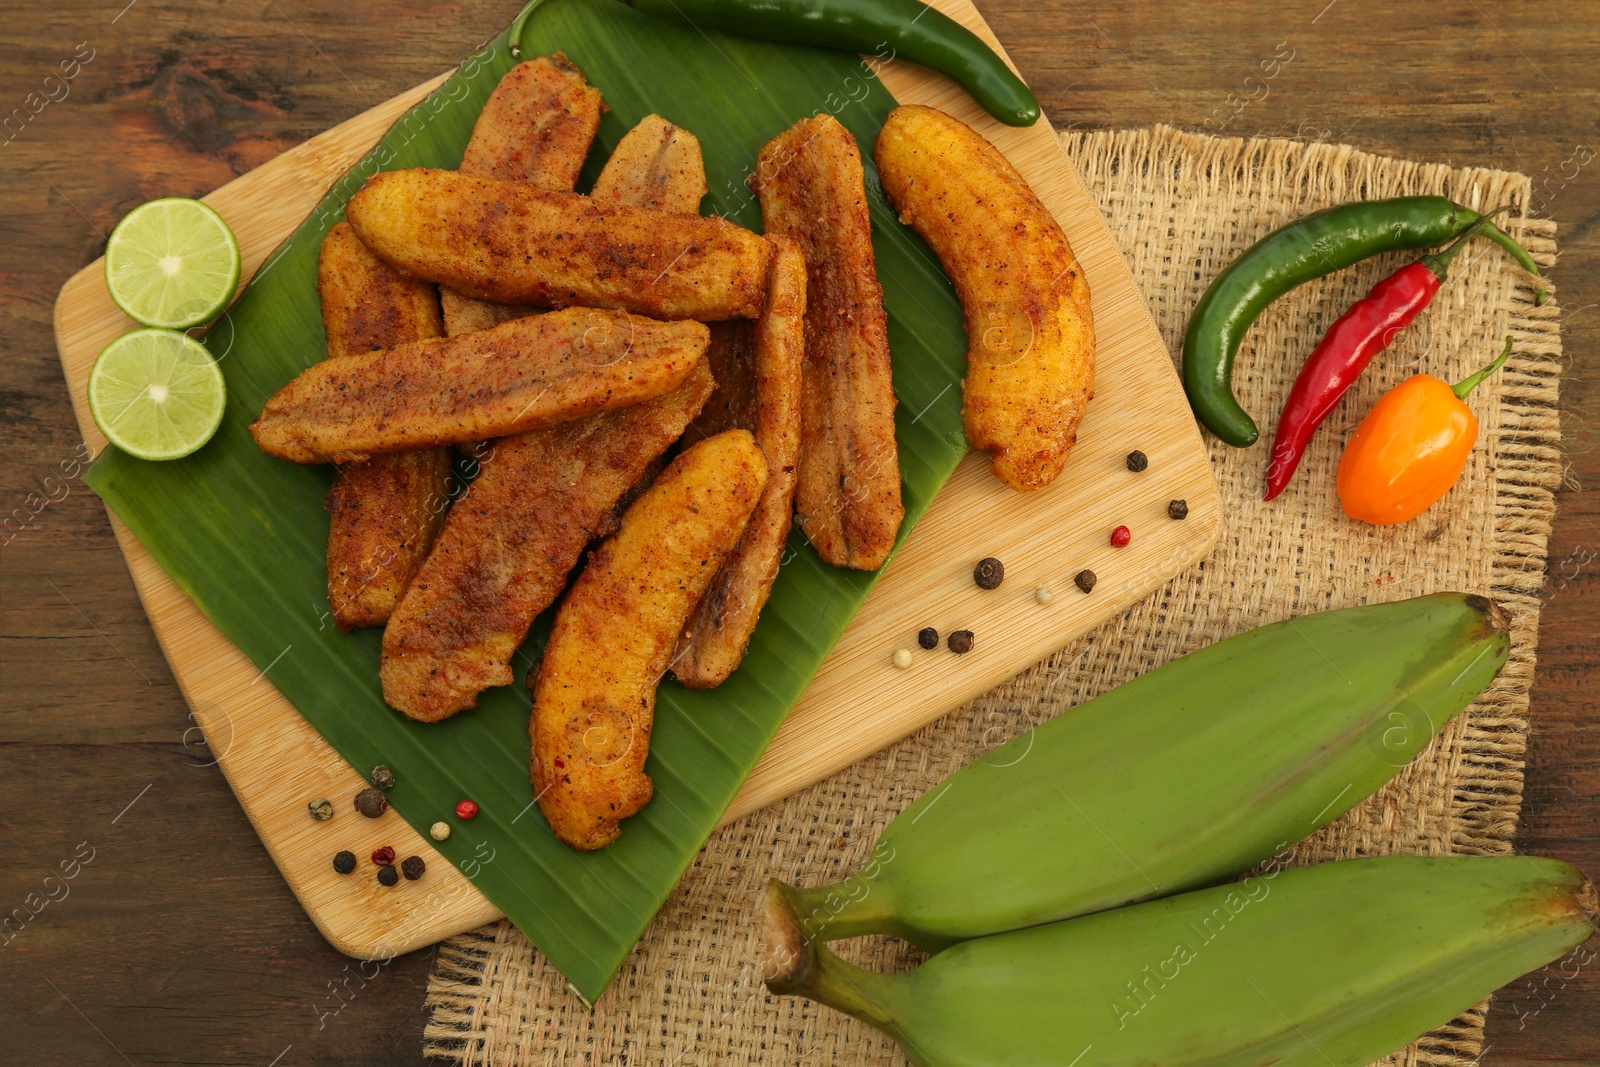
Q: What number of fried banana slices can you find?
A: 10